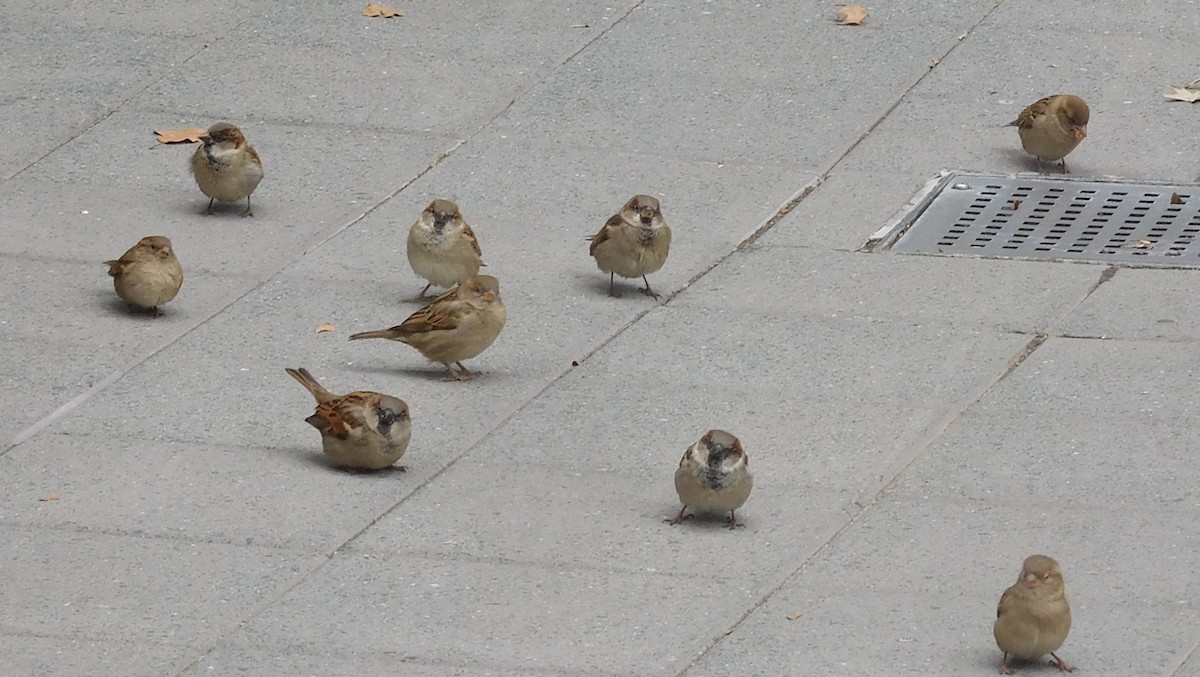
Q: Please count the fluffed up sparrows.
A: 9